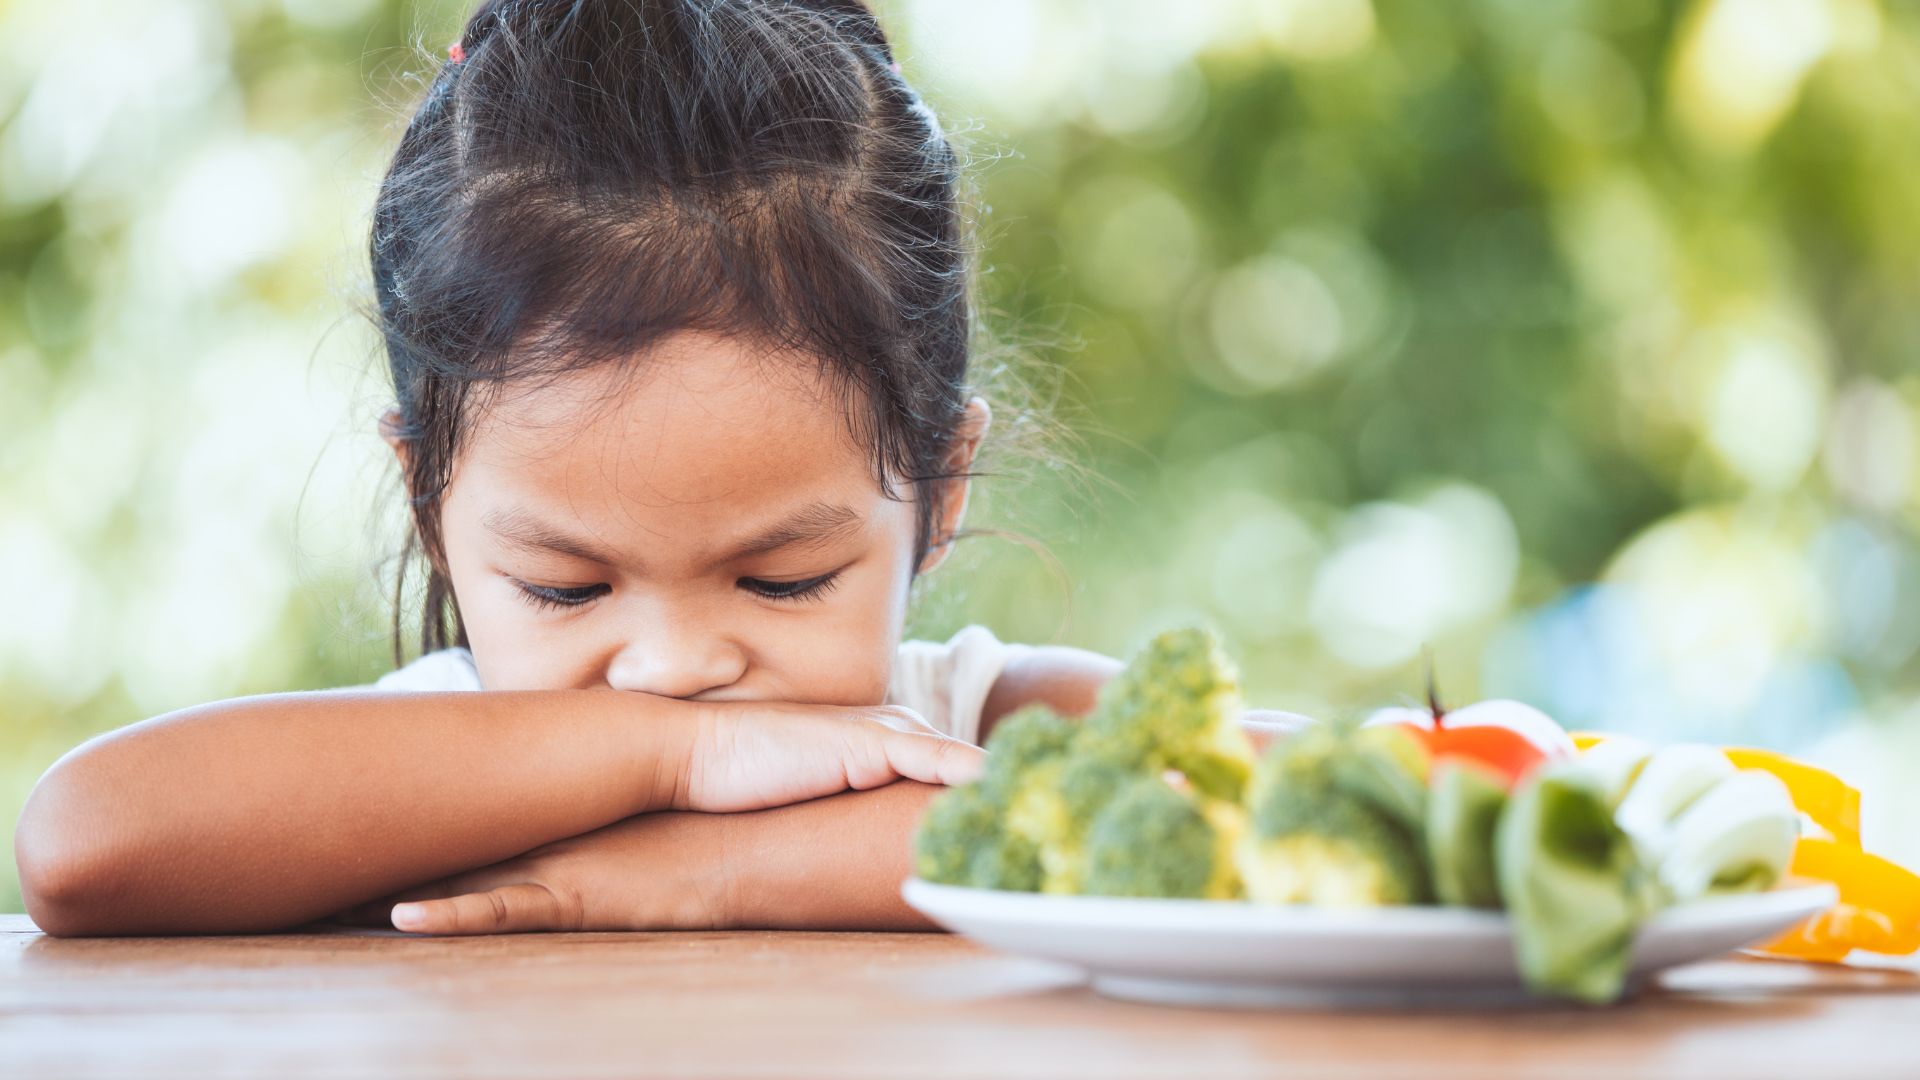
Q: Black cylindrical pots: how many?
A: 0